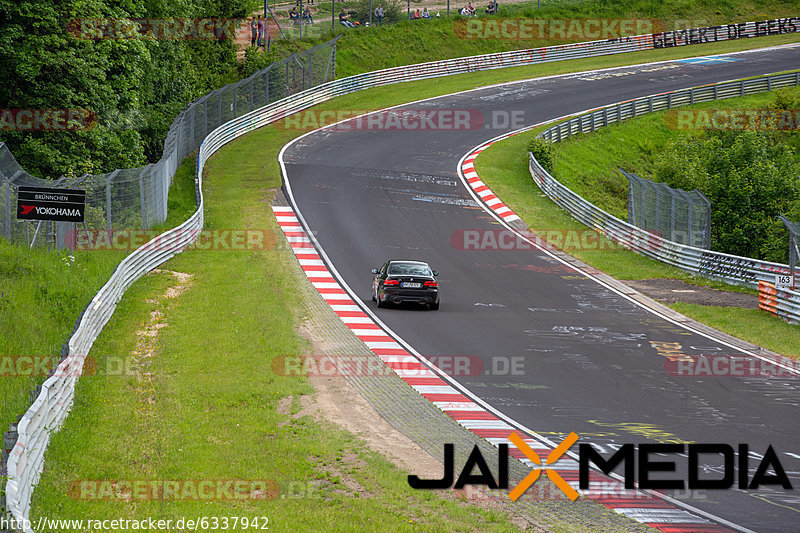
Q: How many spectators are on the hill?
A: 11